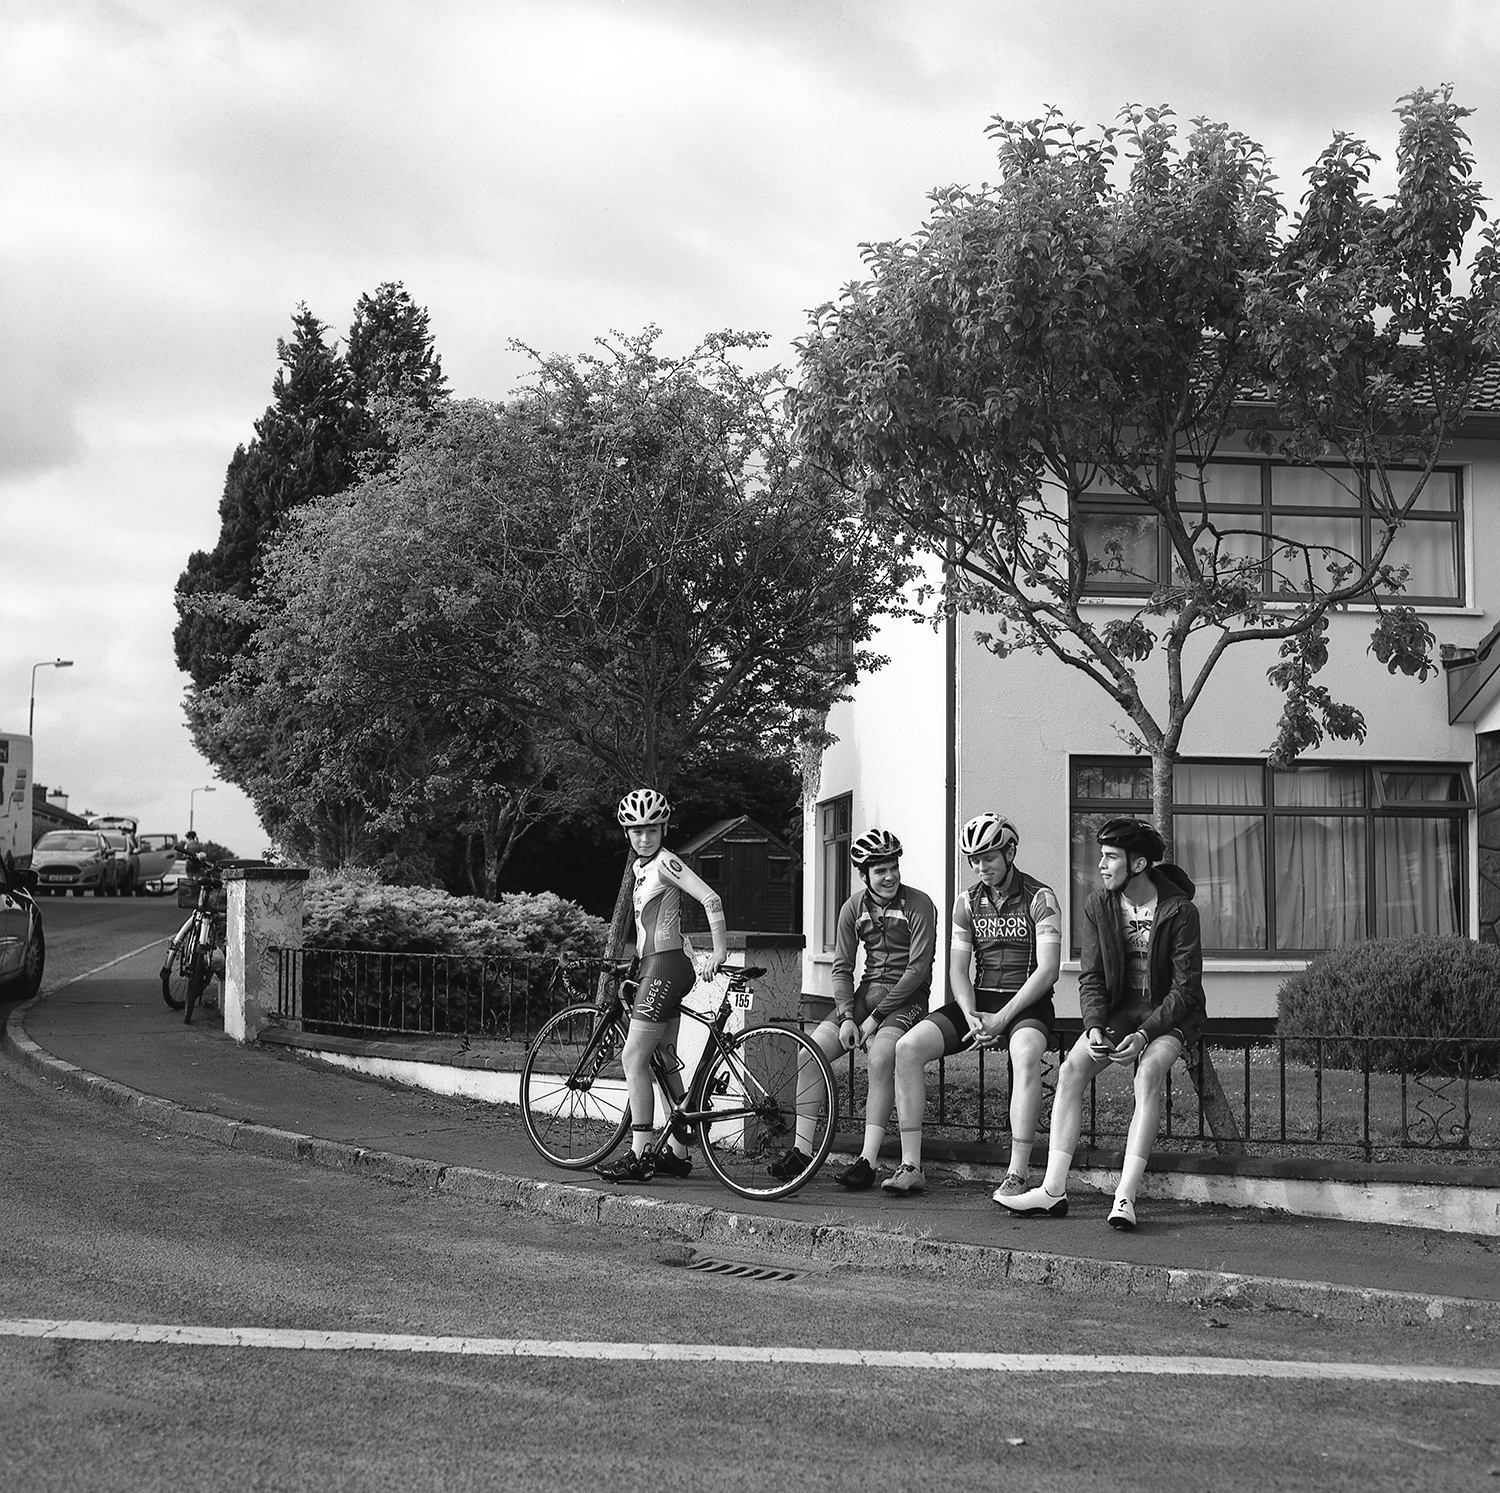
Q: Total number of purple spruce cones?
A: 0